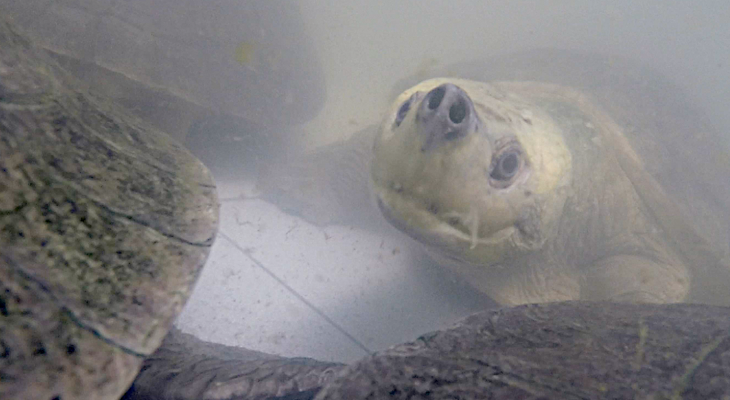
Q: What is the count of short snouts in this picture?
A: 1